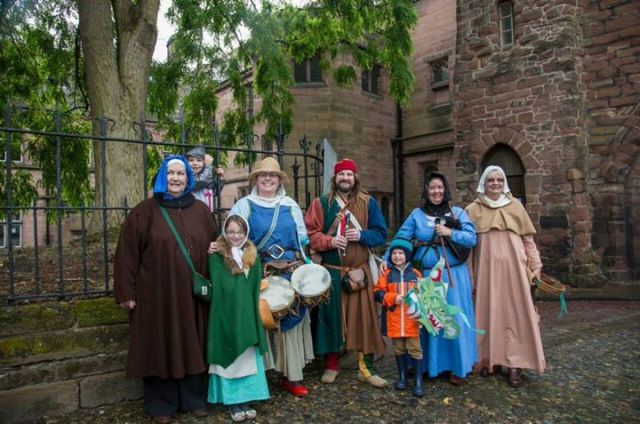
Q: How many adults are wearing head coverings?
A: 5